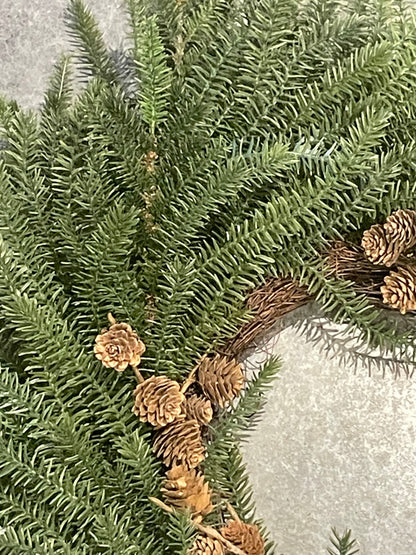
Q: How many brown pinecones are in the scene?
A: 11